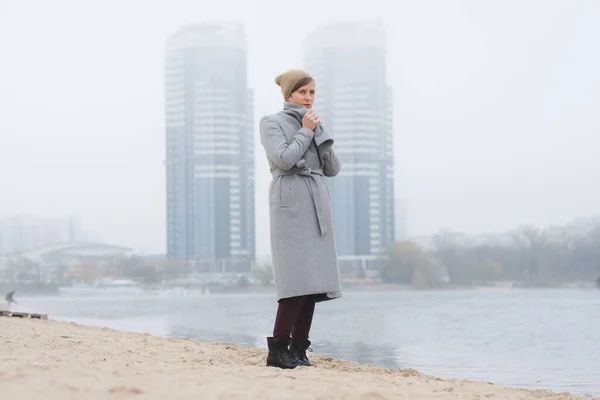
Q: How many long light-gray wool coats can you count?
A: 1